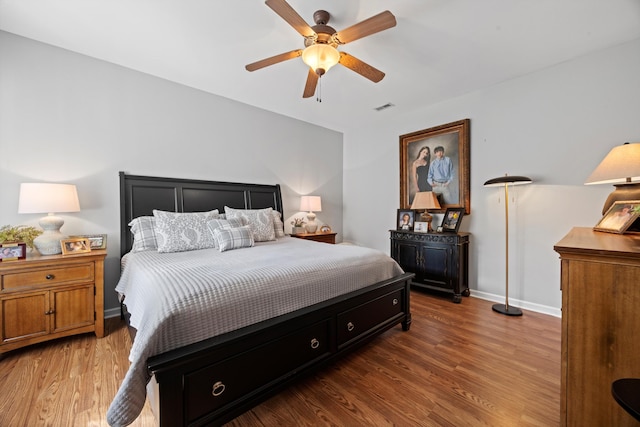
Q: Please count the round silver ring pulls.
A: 4